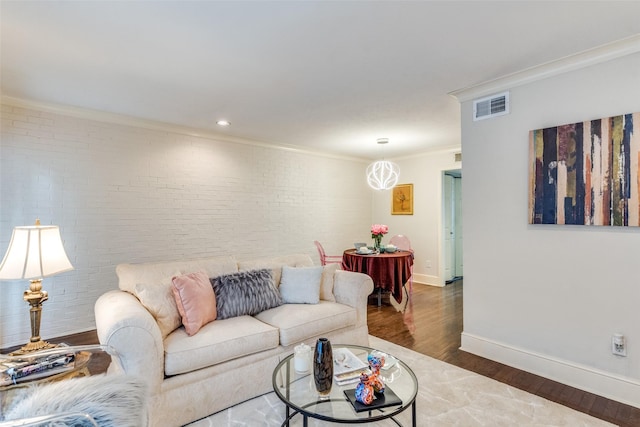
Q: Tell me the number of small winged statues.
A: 0